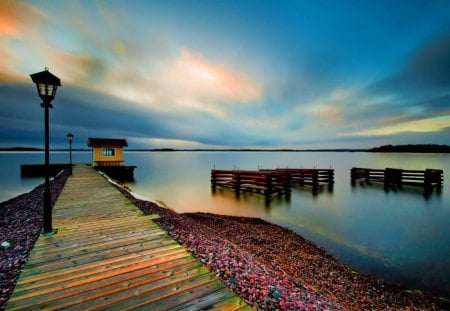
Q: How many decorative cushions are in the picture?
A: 0